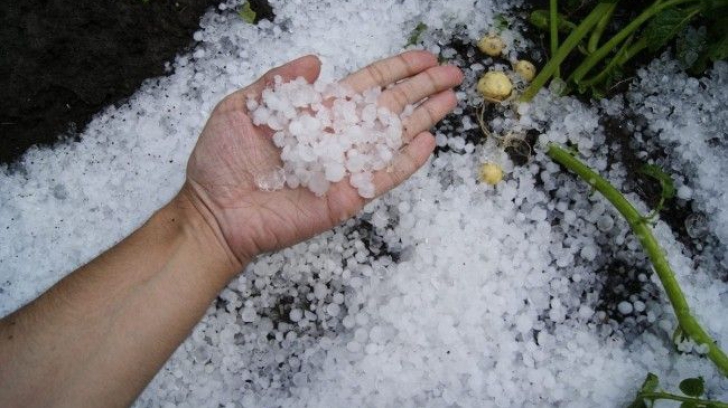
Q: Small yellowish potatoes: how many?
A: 4